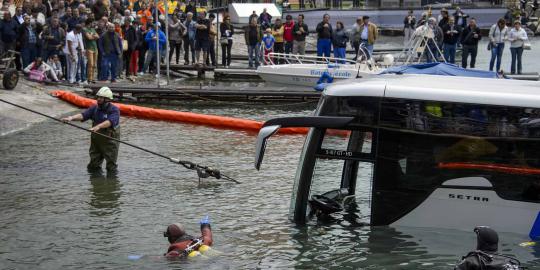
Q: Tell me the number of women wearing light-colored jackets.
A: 2